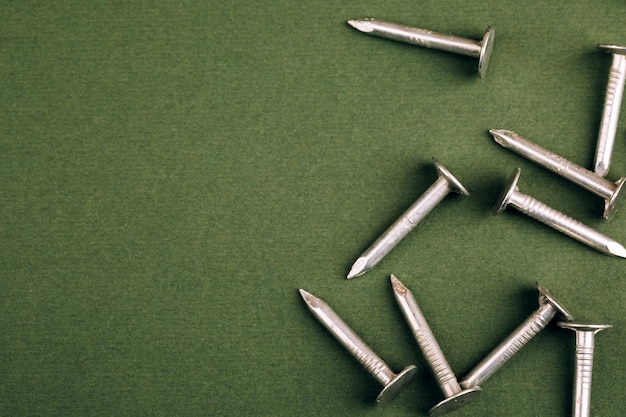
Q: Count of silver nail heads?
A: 9